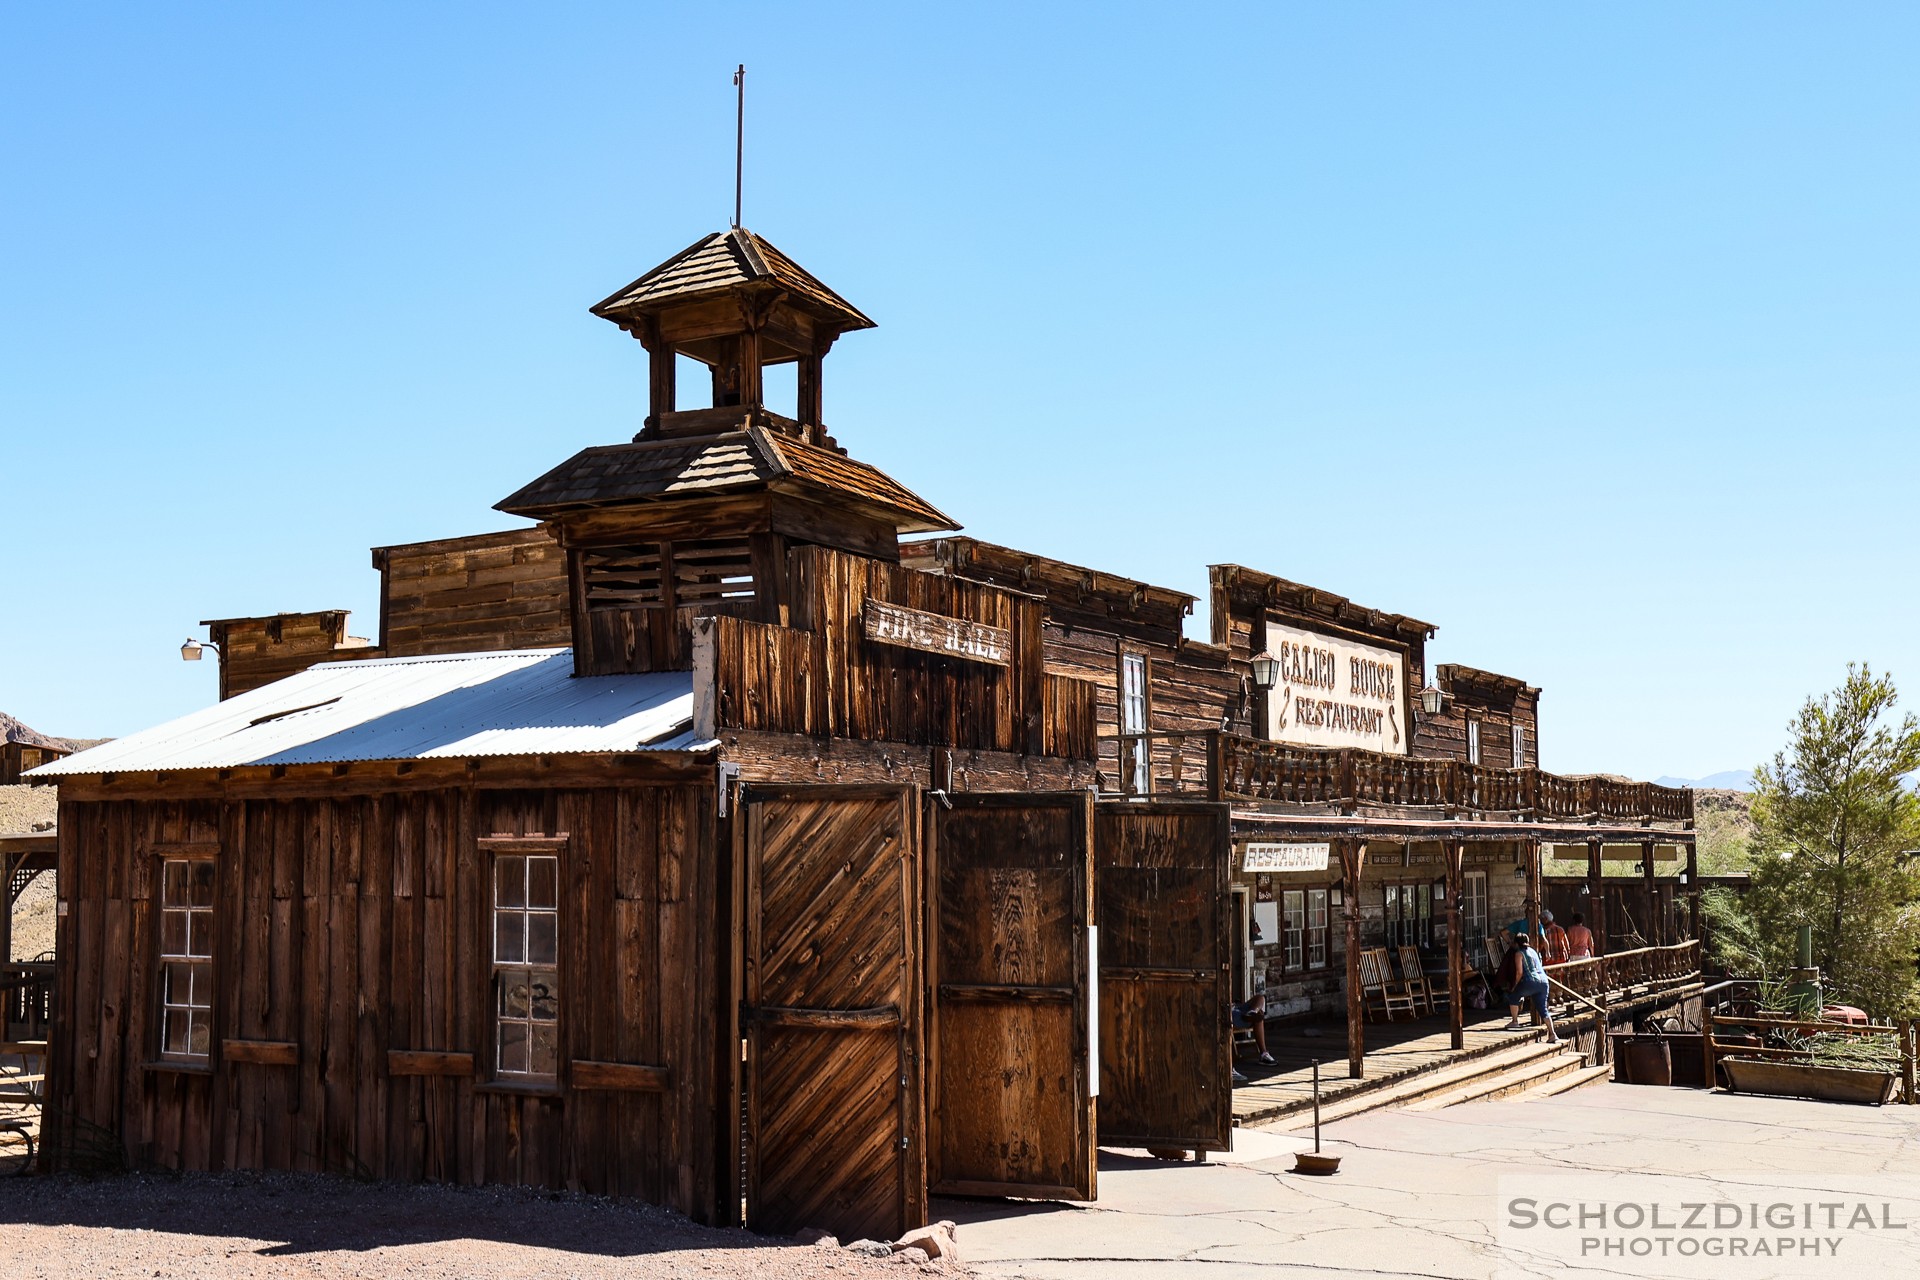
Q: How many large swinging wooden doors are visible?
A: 3